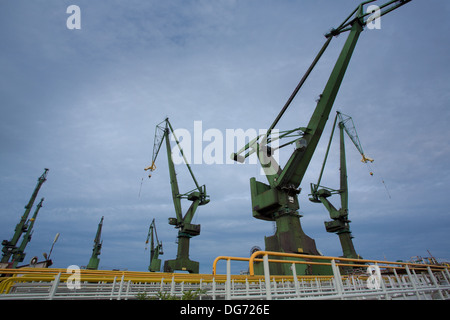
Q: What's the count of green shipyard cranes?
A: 7